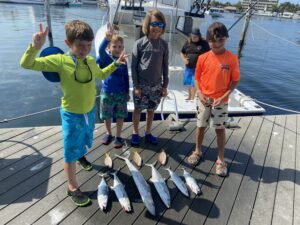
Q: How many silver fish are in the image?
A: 6